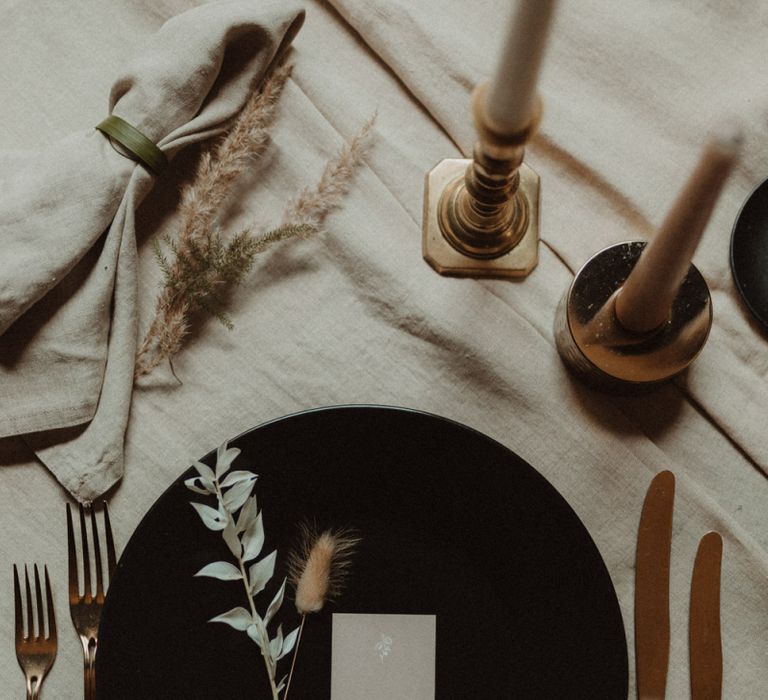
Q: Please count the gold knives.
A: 2